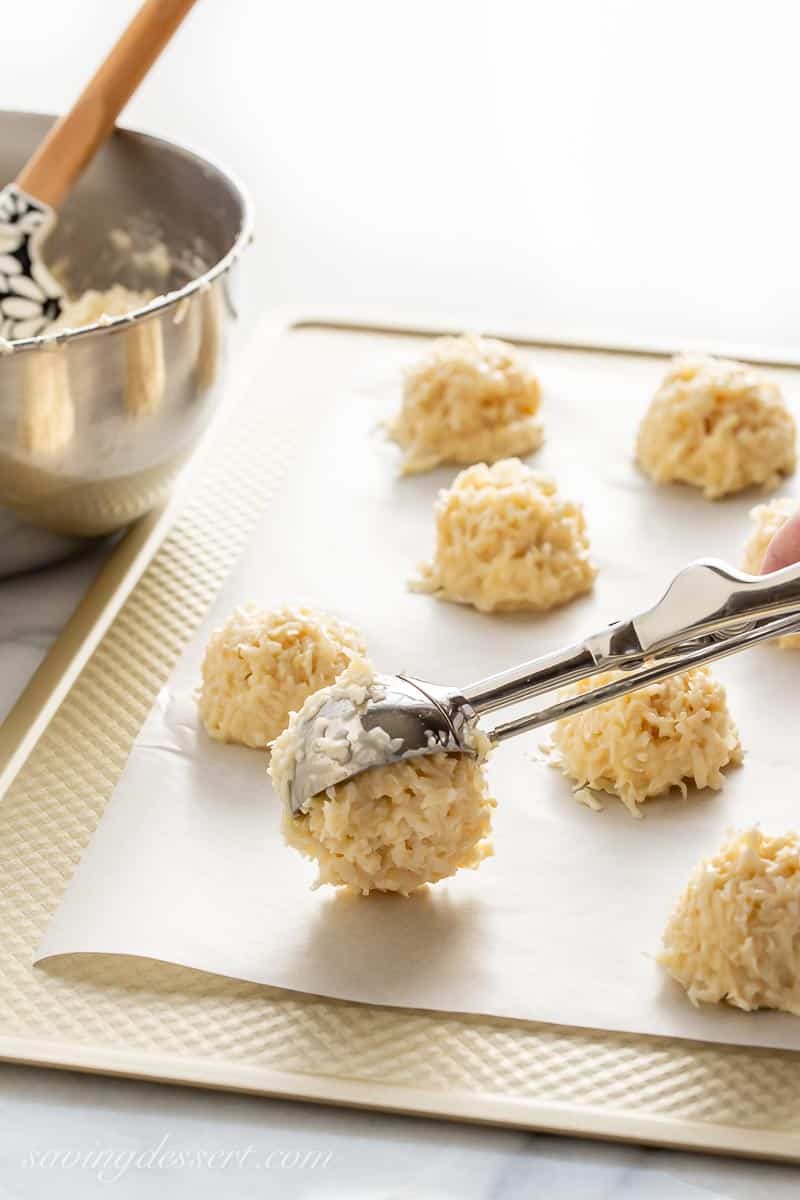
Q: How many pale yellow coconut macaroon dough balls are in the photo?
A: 8